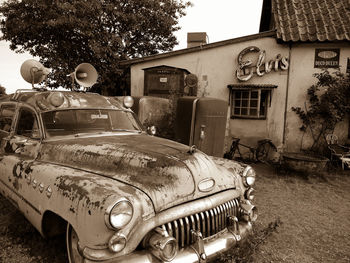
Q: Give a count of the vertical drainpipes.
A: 1